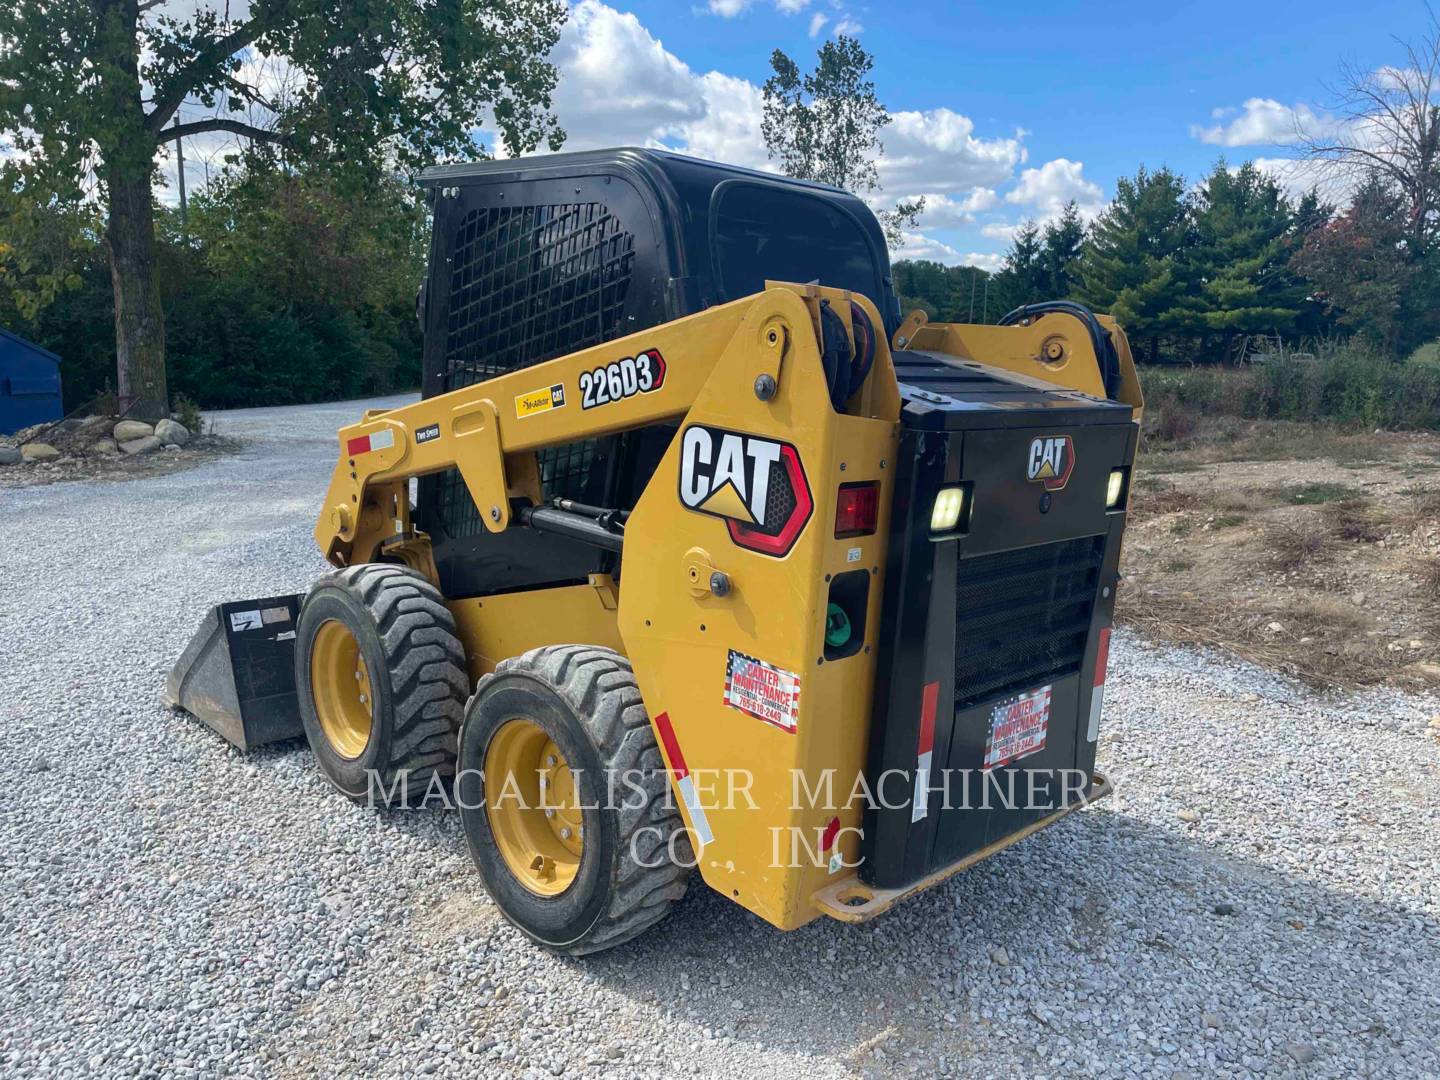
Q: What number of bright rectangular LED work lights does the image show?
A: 2